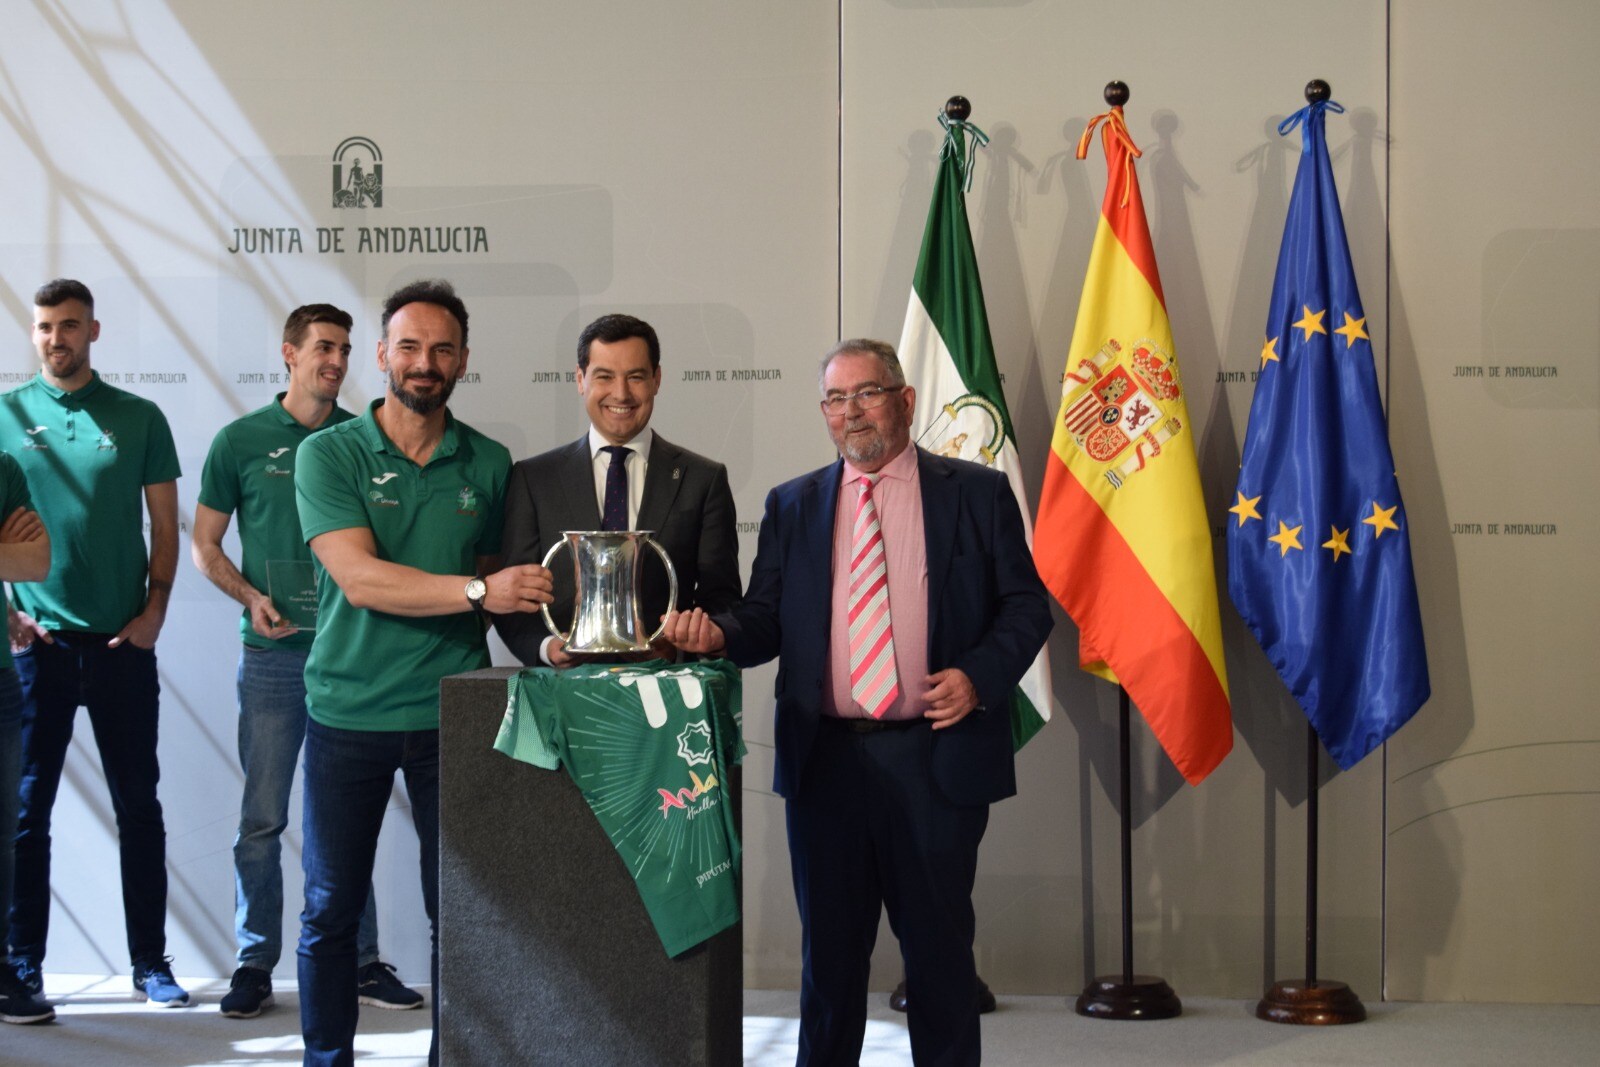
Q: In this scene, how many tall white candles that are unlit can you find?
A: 0